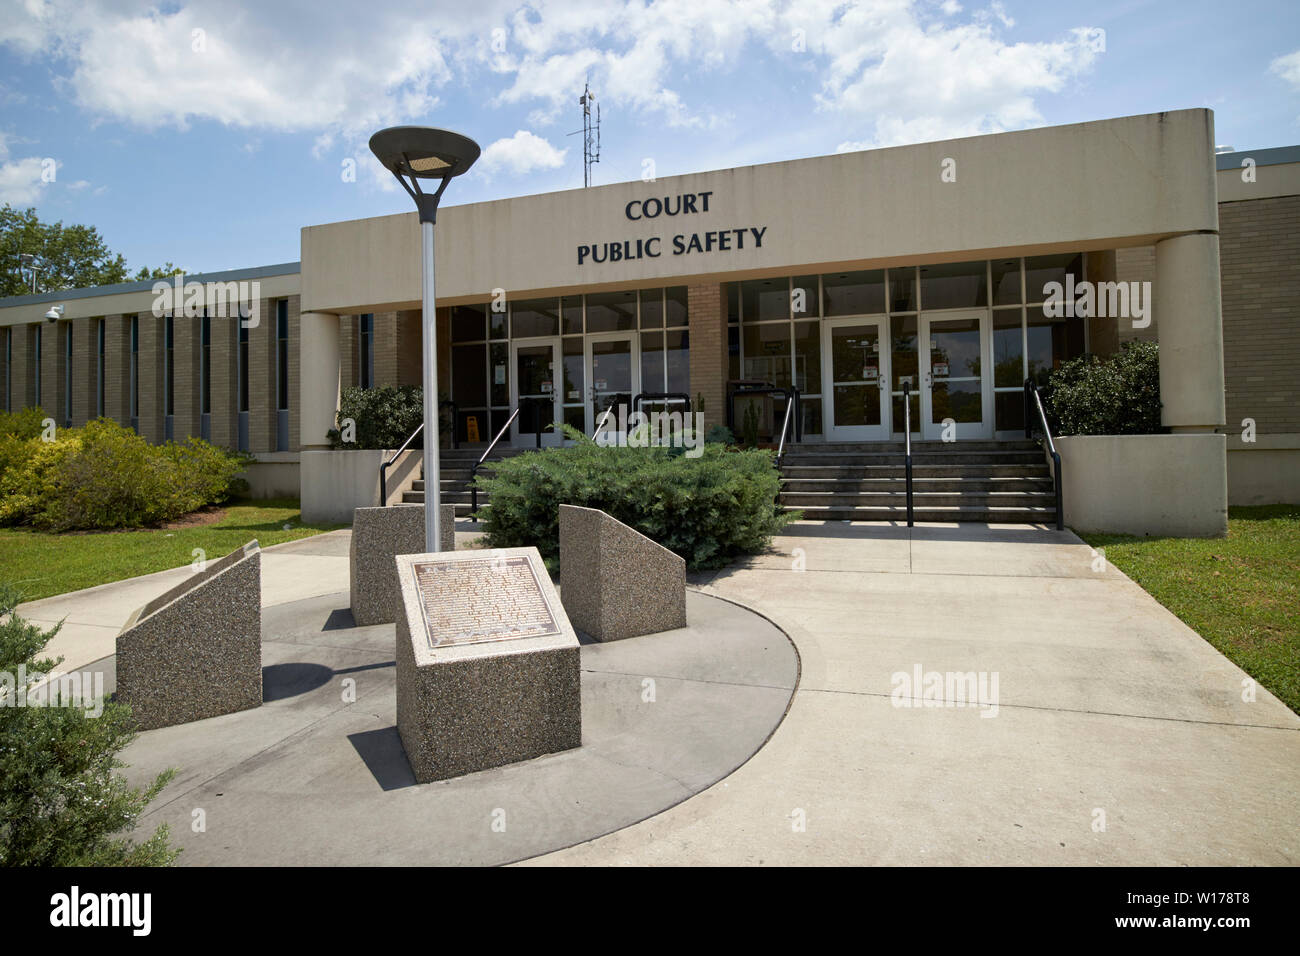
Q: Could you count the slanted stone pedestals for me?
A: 4